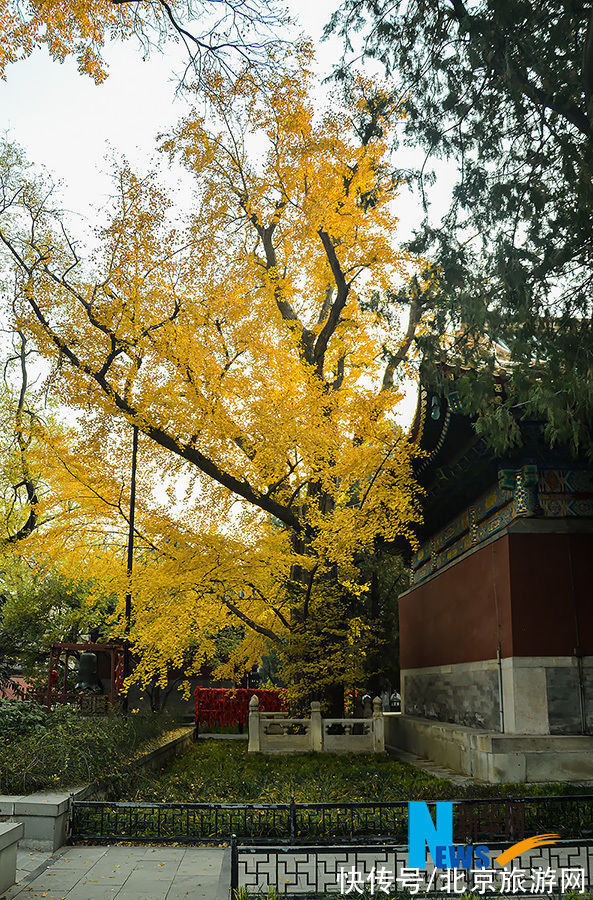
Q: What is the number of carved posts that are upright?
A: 3